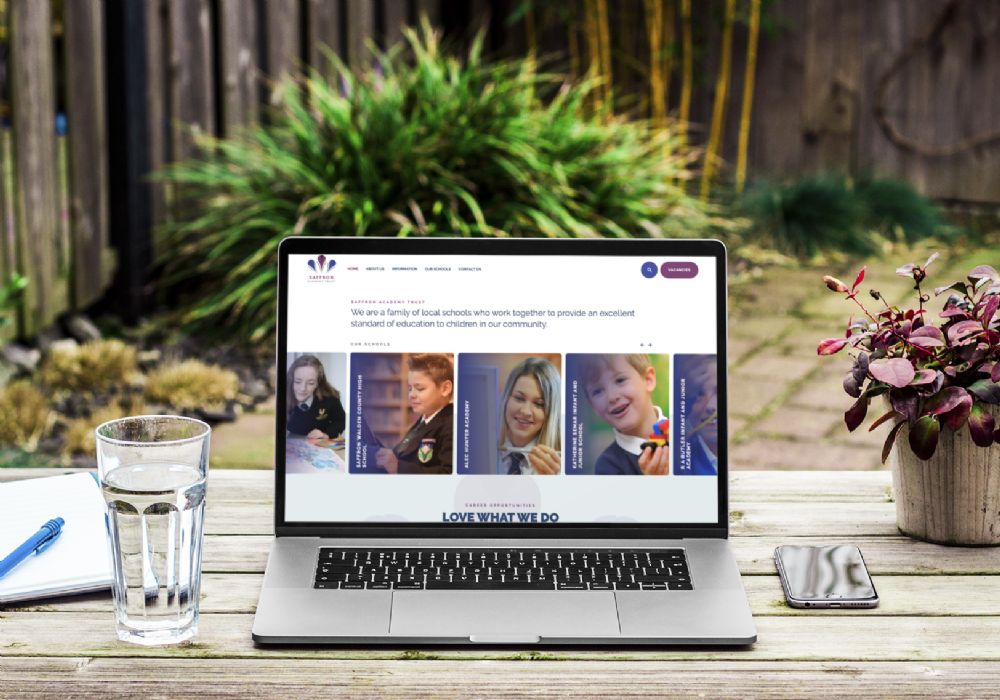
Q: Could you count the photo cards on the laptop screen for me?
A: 5